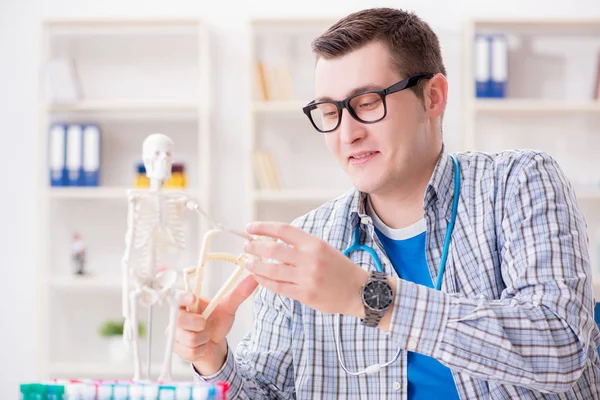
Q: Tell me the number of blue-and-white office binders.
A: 5